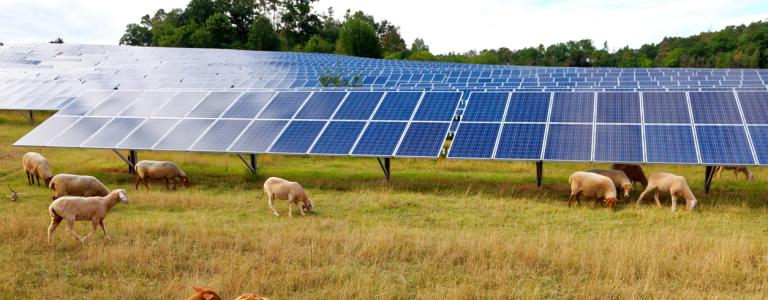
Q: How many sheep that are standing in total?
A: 10